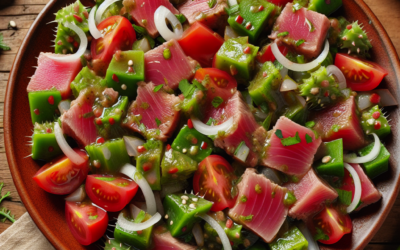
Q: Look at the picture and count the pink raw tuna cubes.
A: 14